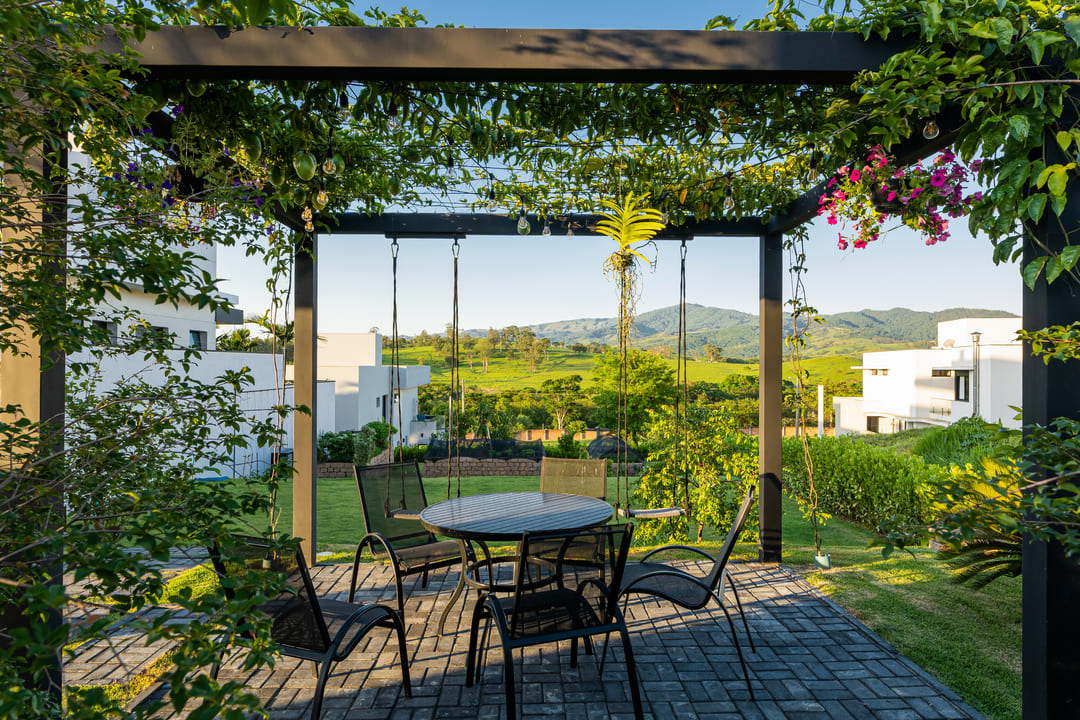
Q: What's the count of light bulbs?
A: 15